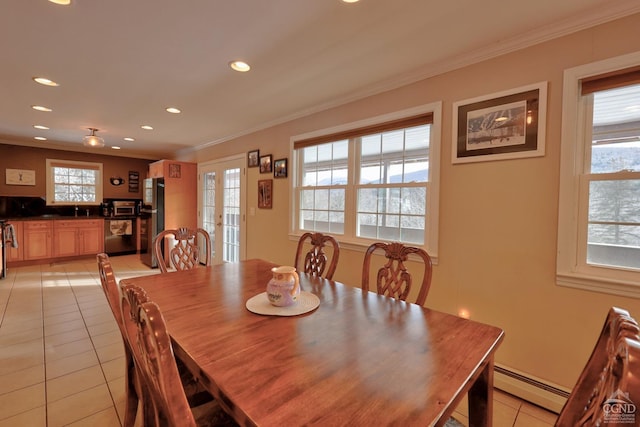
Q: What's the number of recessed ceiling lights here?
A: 11